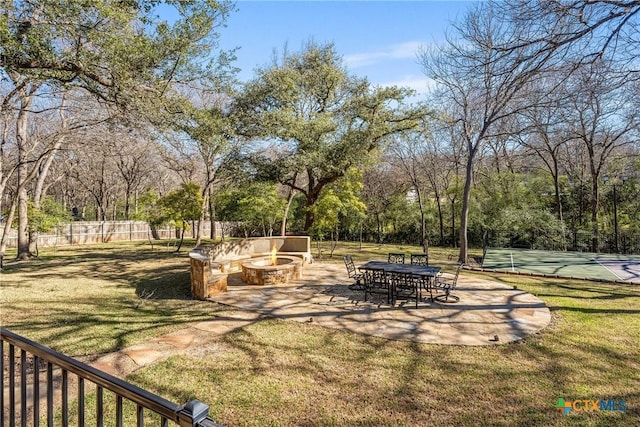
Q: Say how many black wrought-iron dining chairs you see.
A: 6